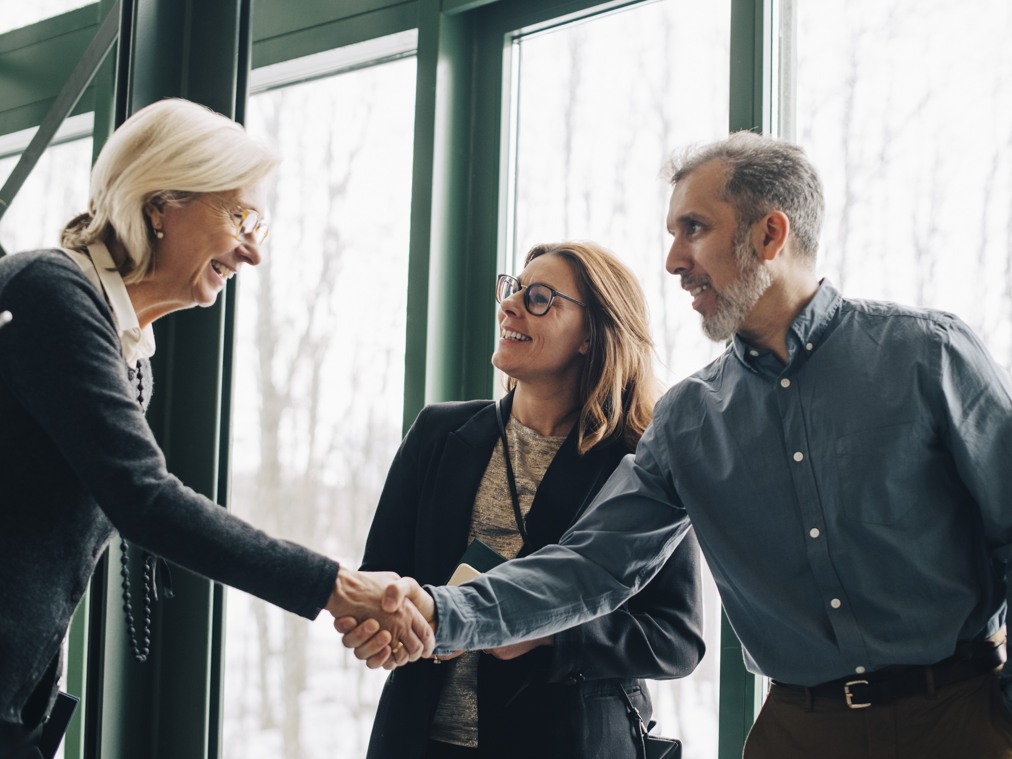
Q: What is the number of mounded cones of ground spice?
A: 0